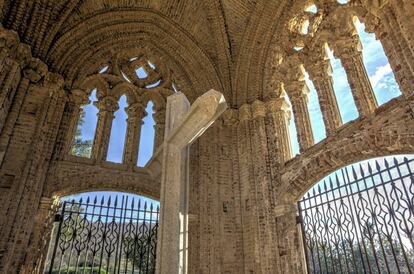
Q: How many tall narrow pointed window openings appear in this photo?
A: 7